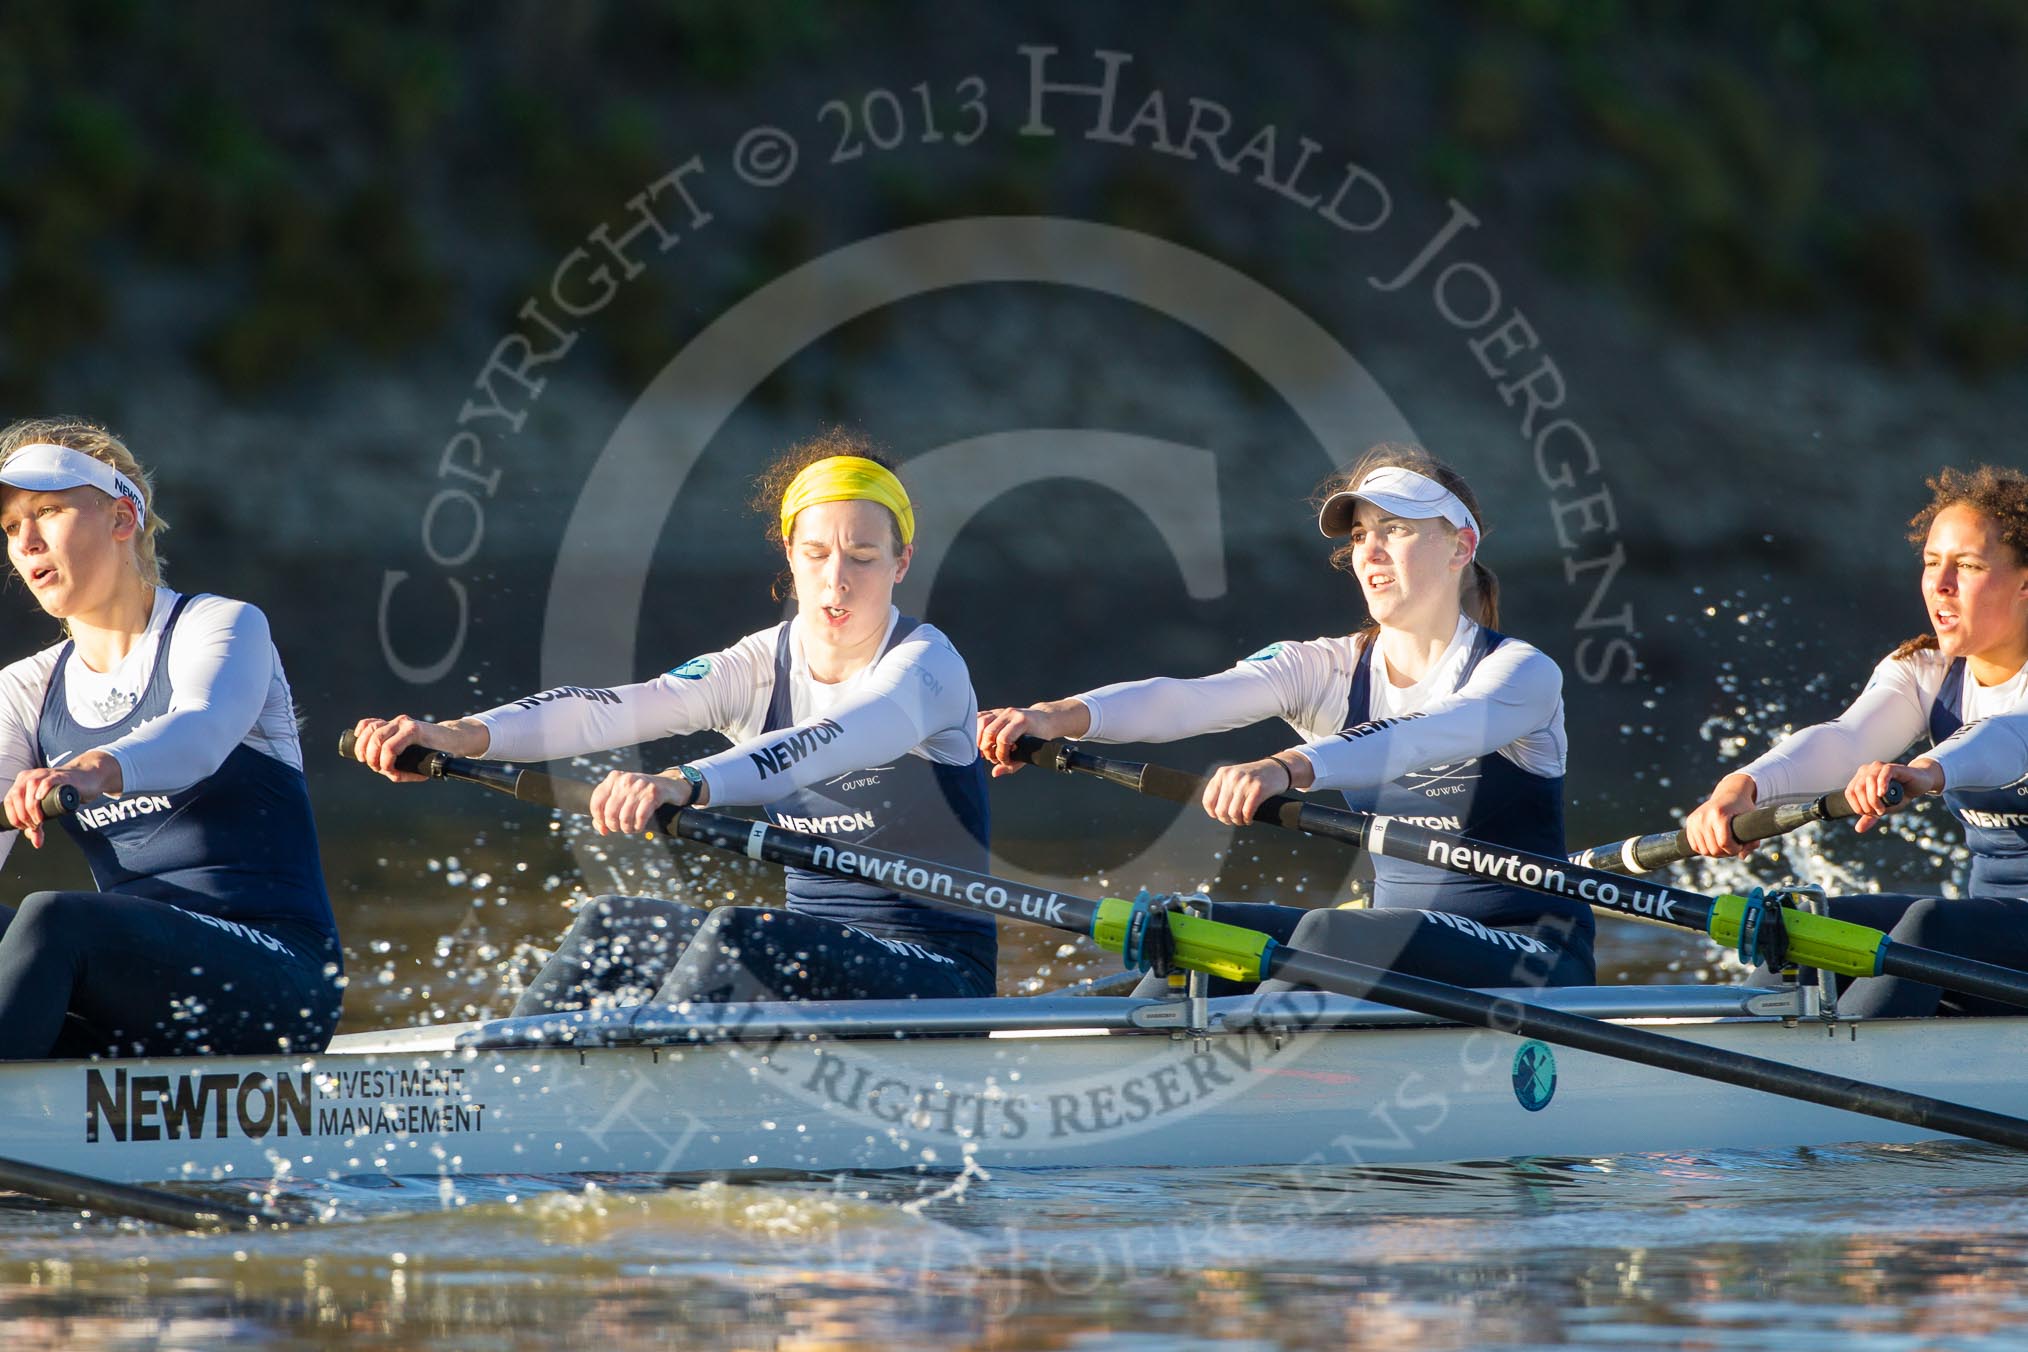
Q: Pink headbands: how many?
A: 0